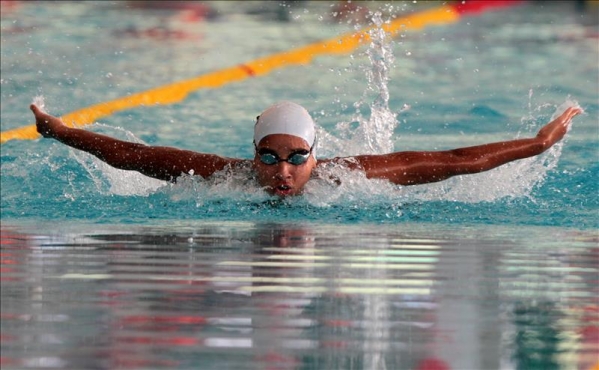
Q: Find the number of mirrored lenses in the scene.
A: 2